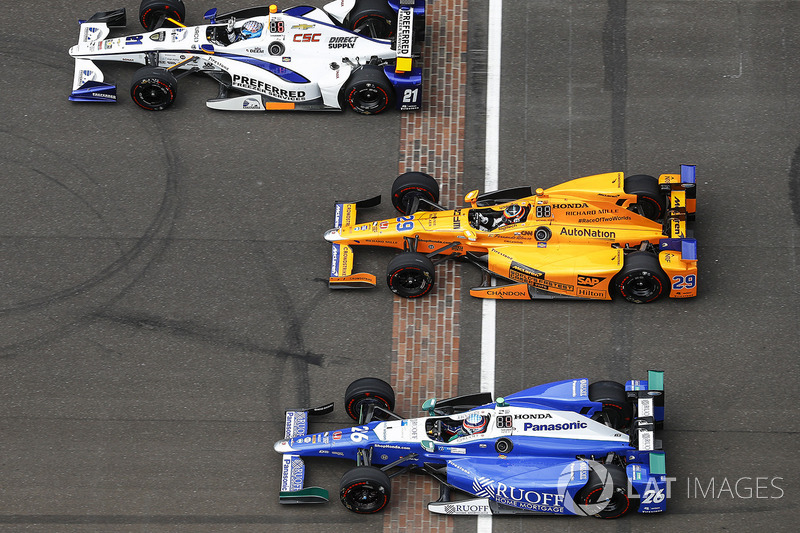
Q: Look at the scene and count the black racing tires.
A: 12